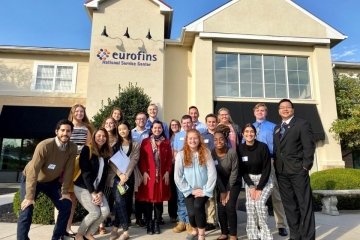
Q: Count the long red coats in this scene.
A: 1